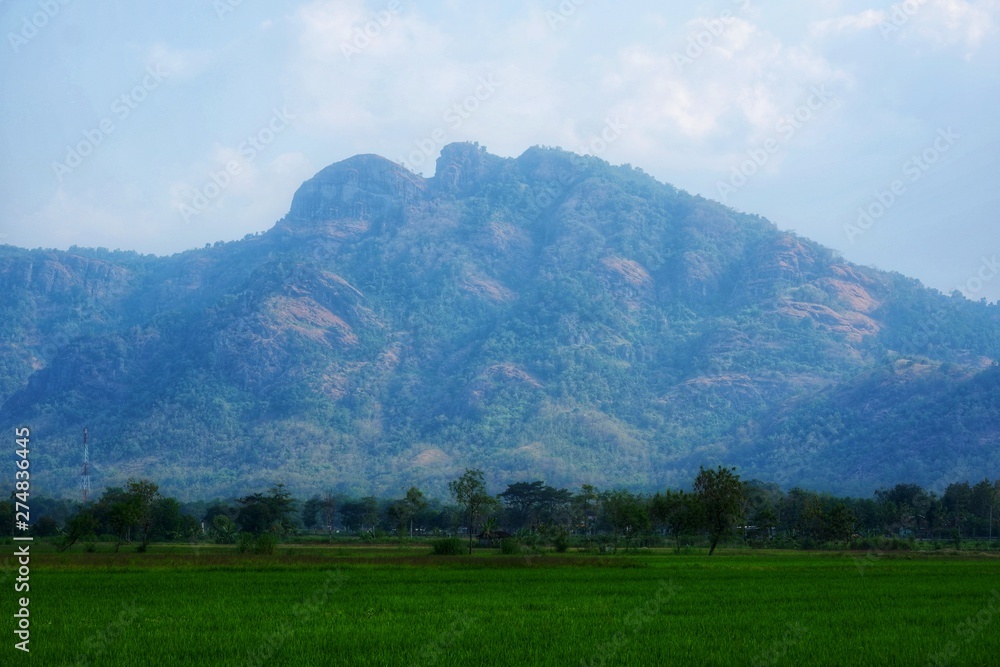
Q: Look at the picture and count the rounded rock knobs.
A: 2